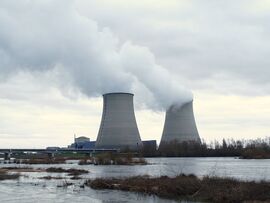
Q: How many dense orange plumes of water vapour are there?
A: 0